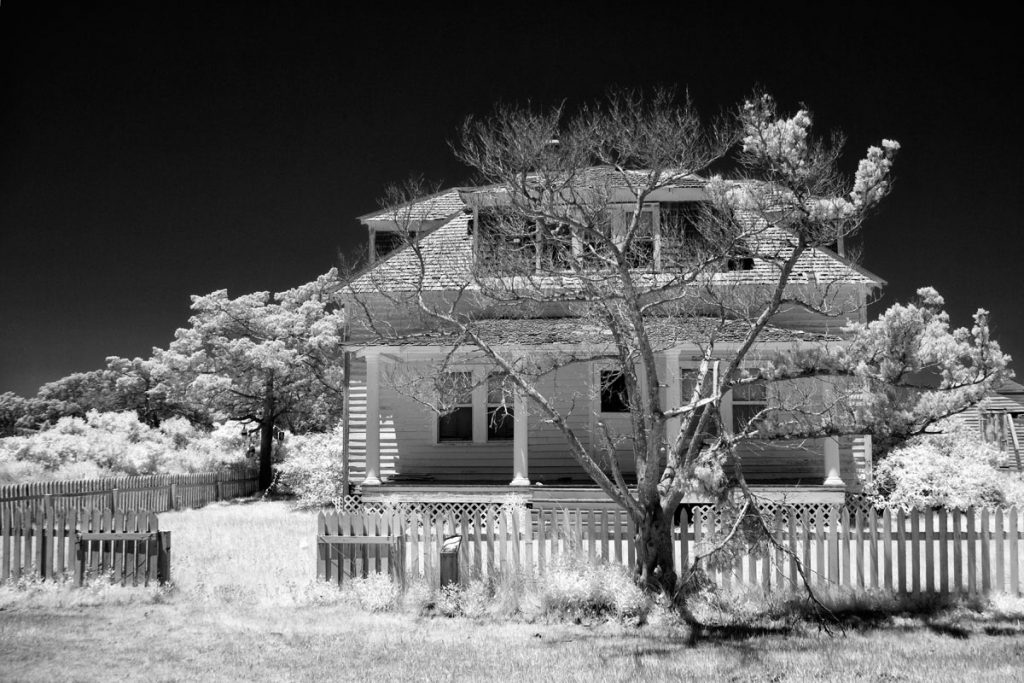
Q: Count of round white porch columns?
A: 4